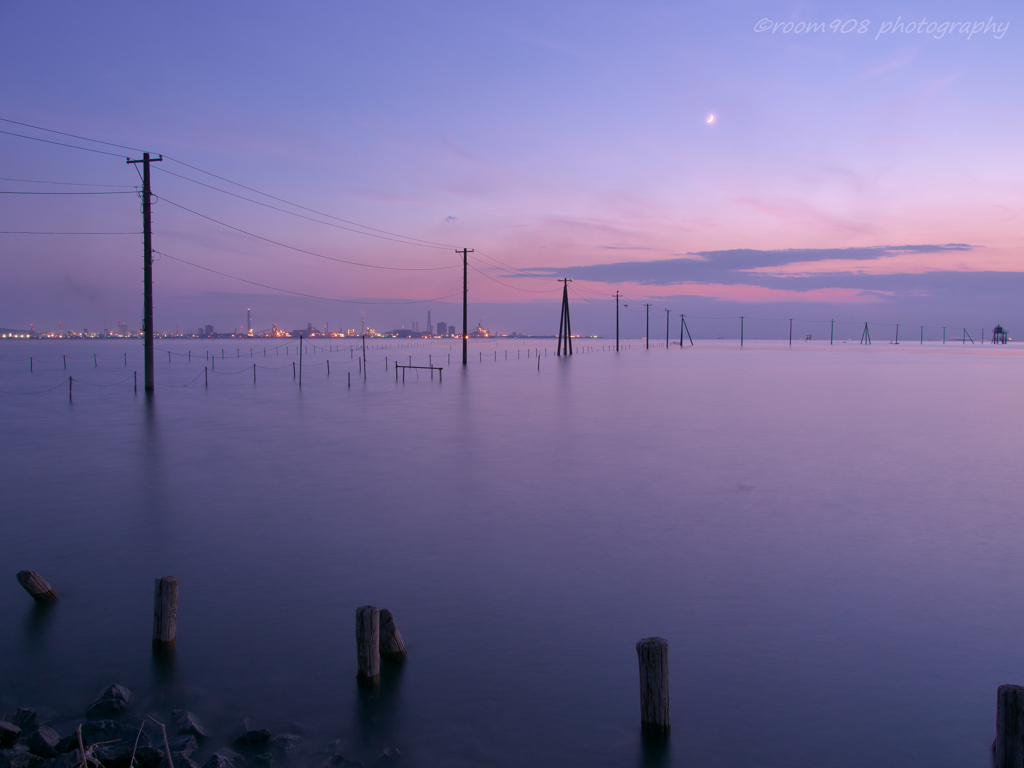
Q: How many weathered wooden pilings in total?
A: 6